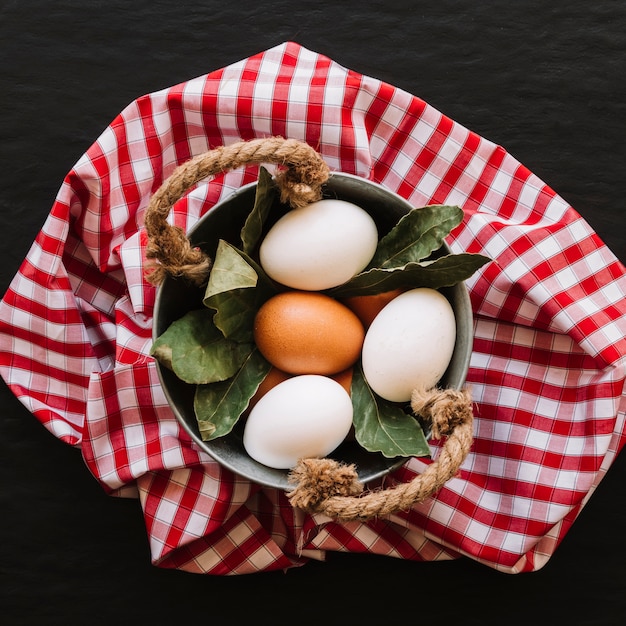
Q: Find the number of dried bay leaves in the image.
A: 7